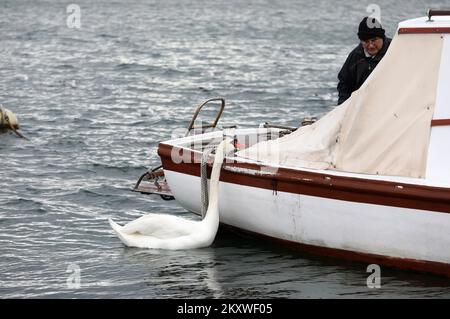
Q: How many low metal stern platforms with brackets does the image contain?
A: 1